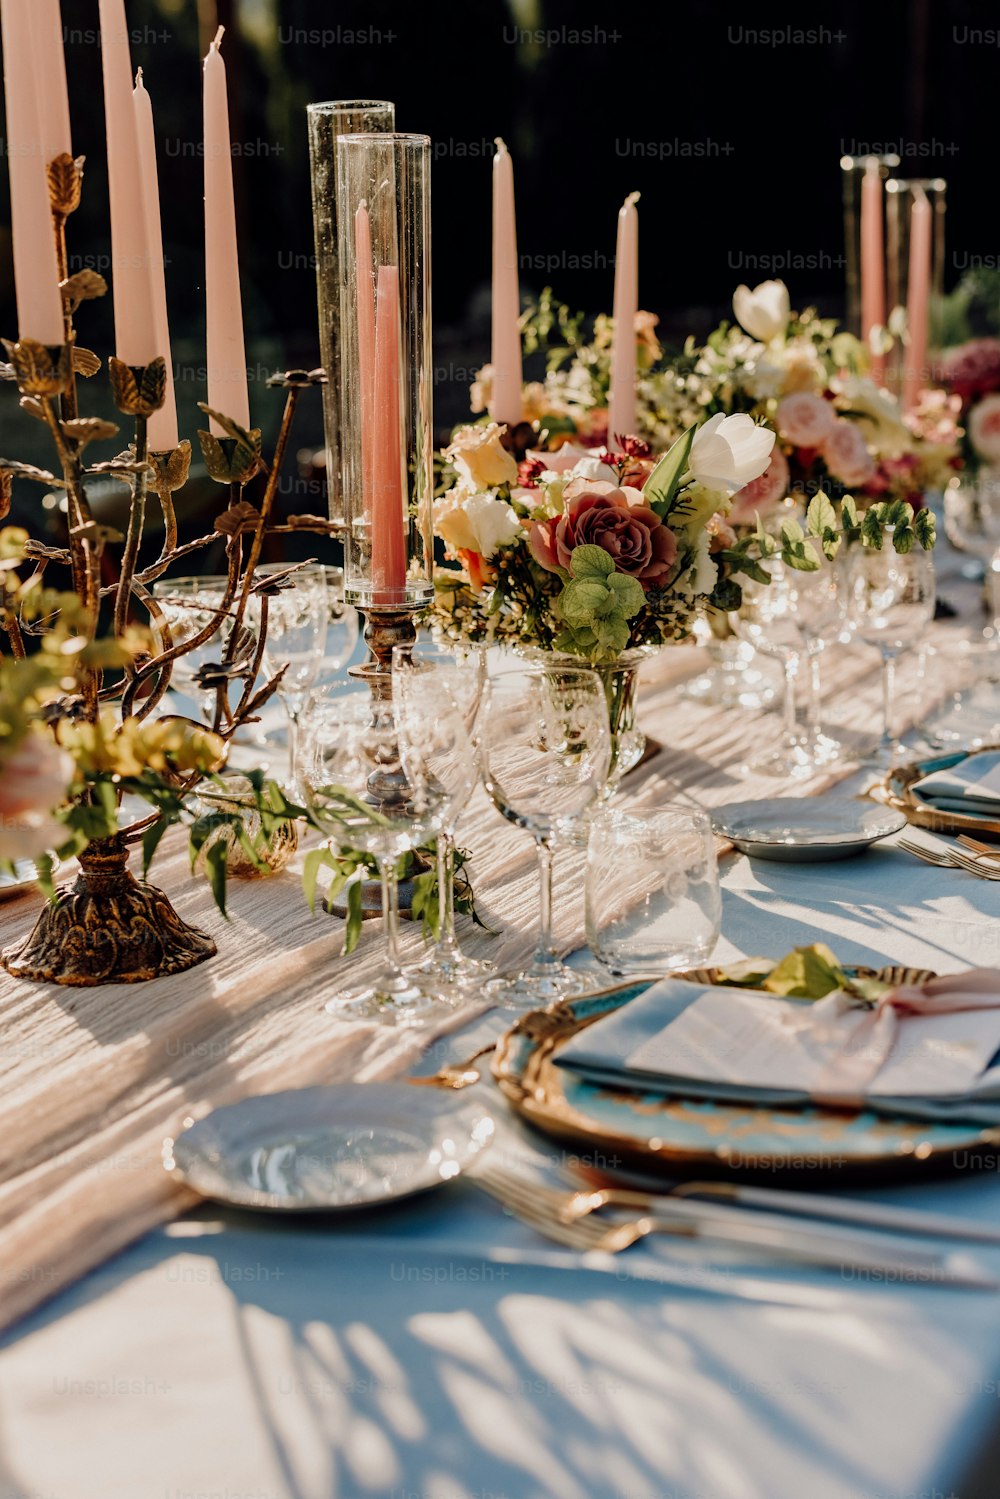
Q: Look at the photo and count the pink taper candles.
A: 11